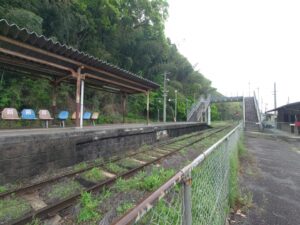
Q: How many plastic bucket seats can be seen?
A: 7